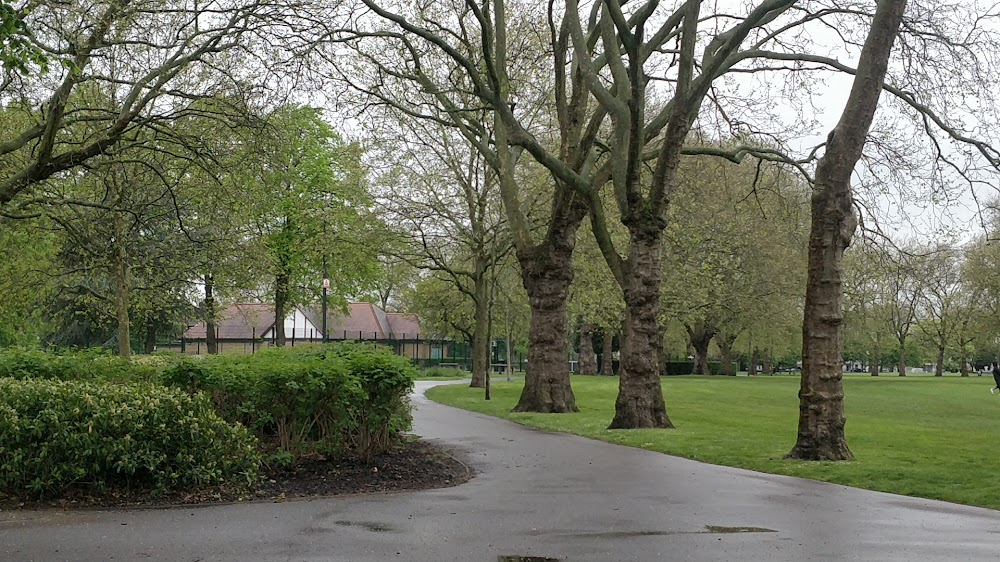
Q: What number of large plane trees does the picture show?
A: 3